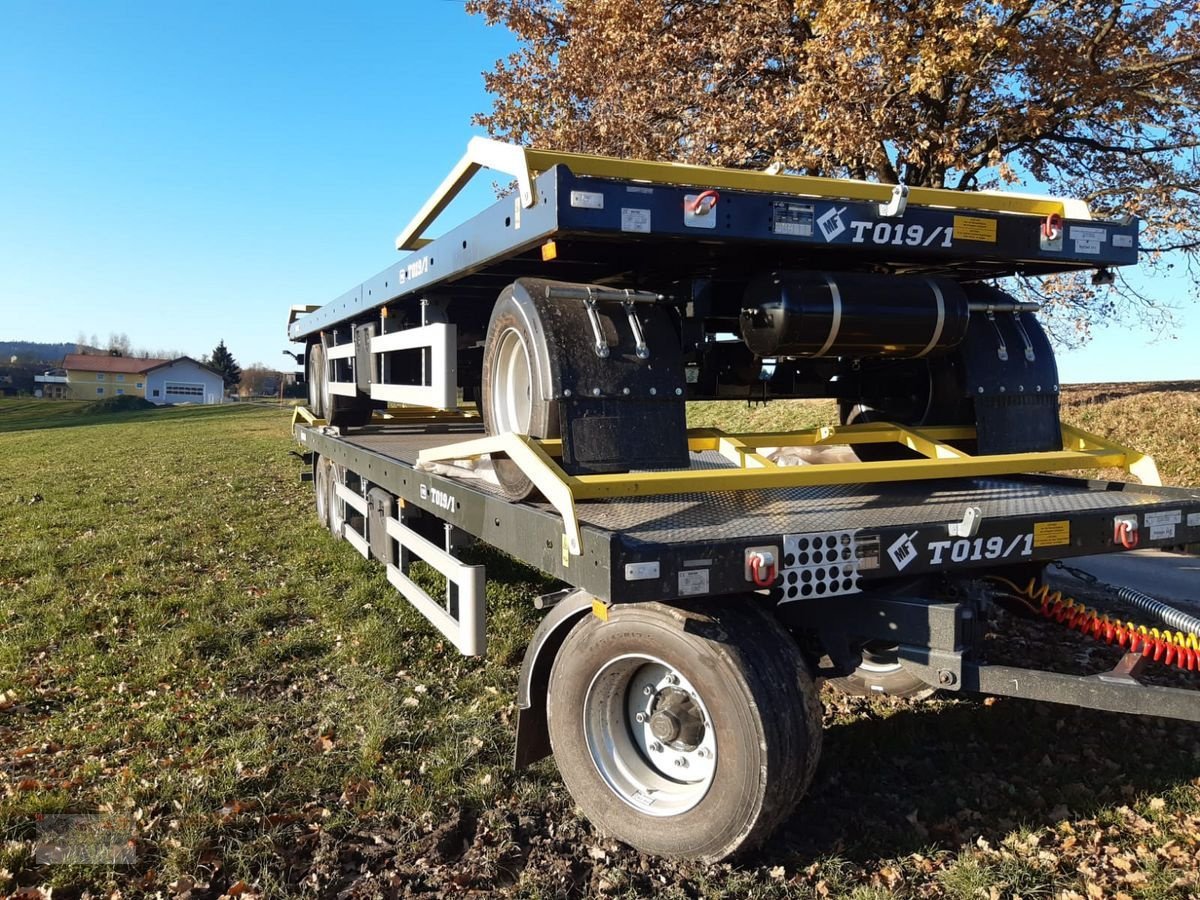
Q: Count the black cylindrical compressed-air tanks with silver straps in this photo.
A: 1